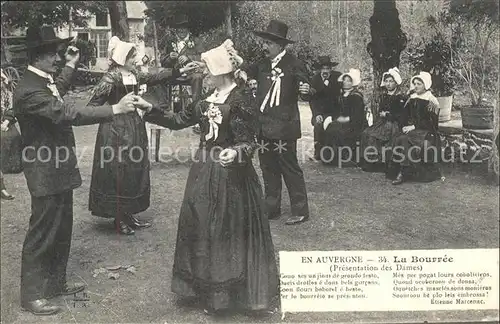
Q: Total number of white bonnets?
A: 5